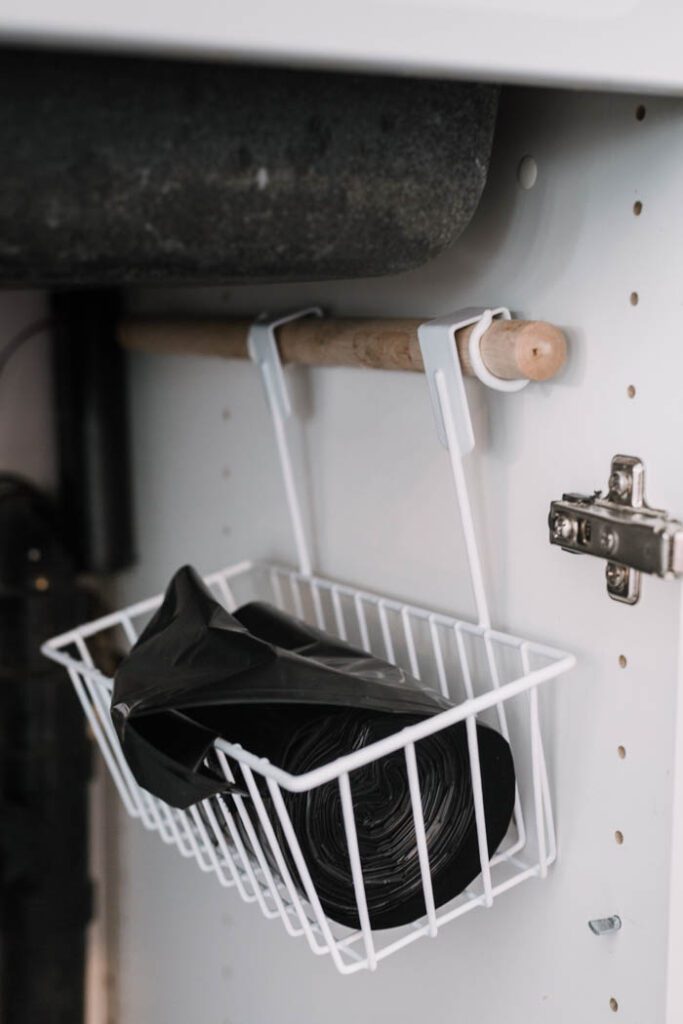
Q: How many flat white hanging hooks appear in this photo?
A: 2